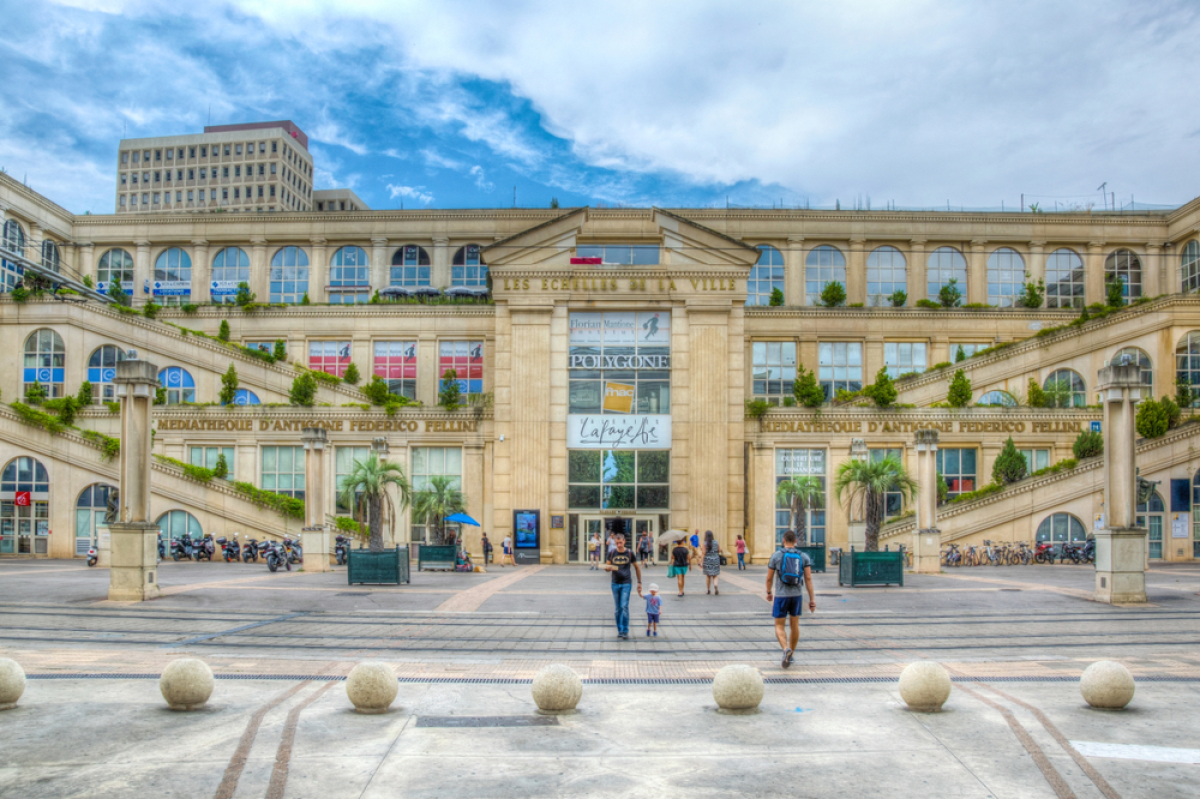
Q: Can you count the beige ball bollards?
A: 7